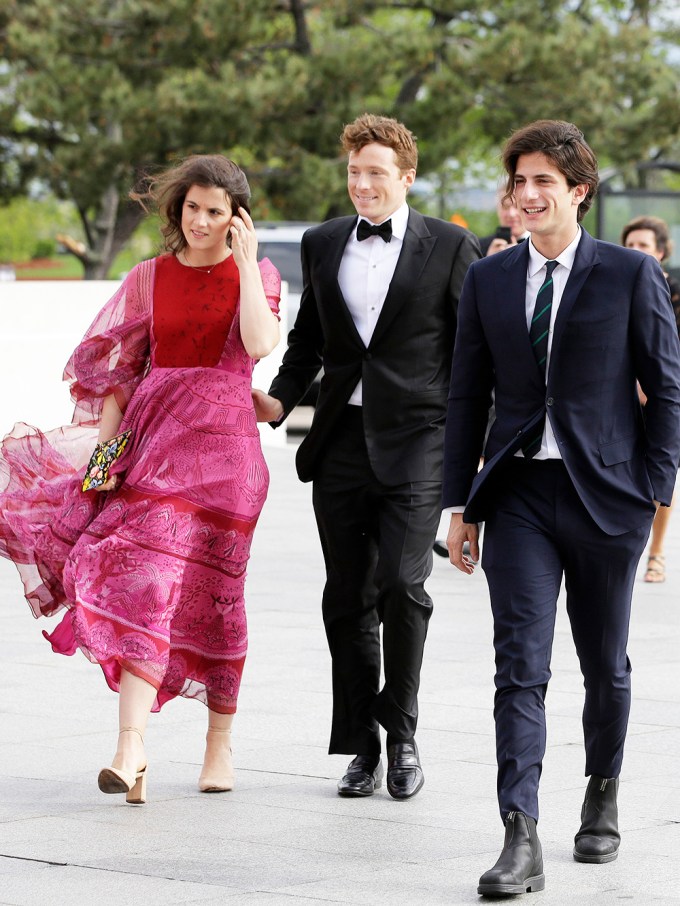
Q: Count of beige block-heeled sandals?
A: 2